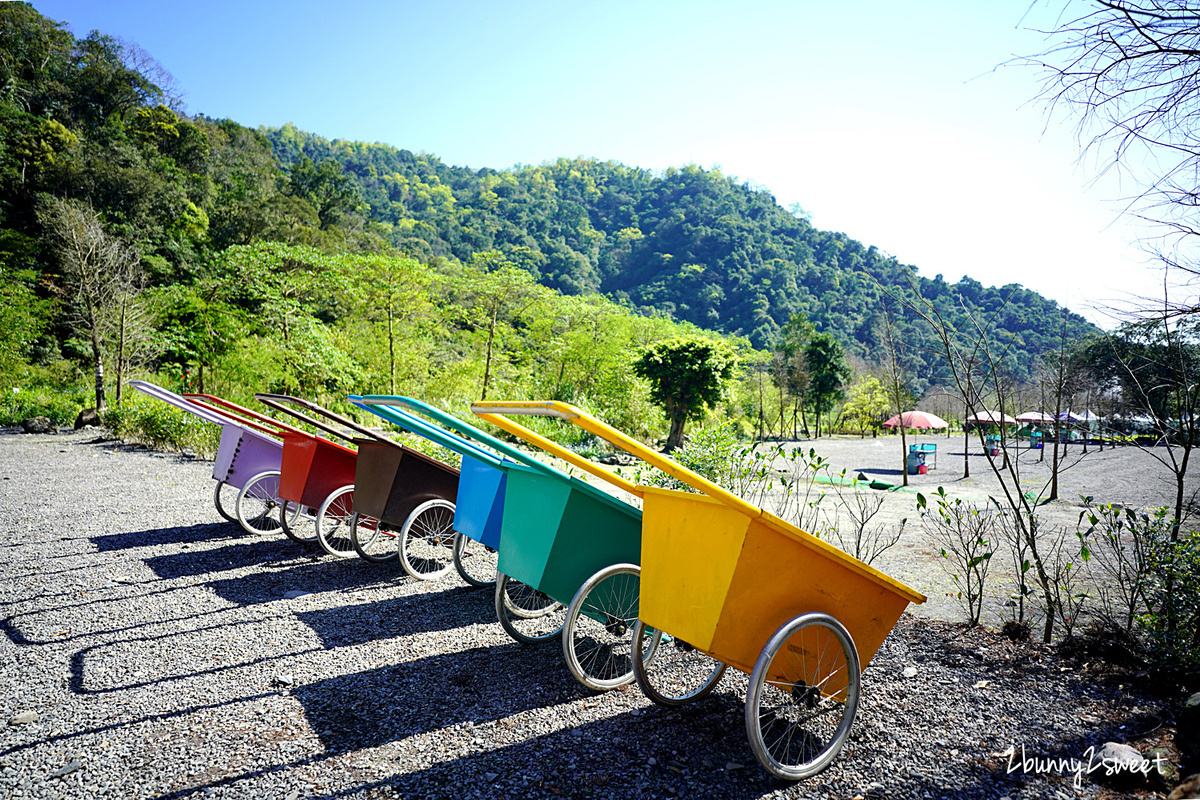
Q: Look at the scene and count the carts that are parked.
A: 6